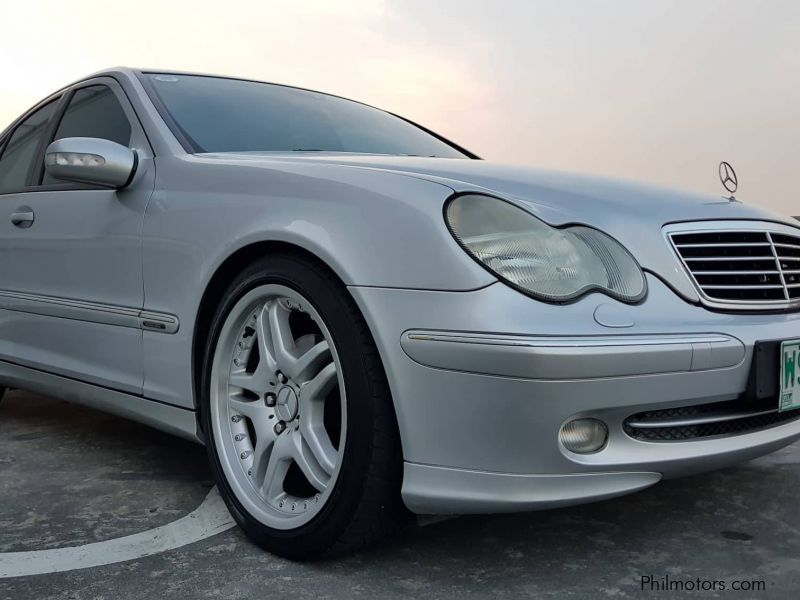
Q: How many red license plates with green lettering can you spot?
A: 0